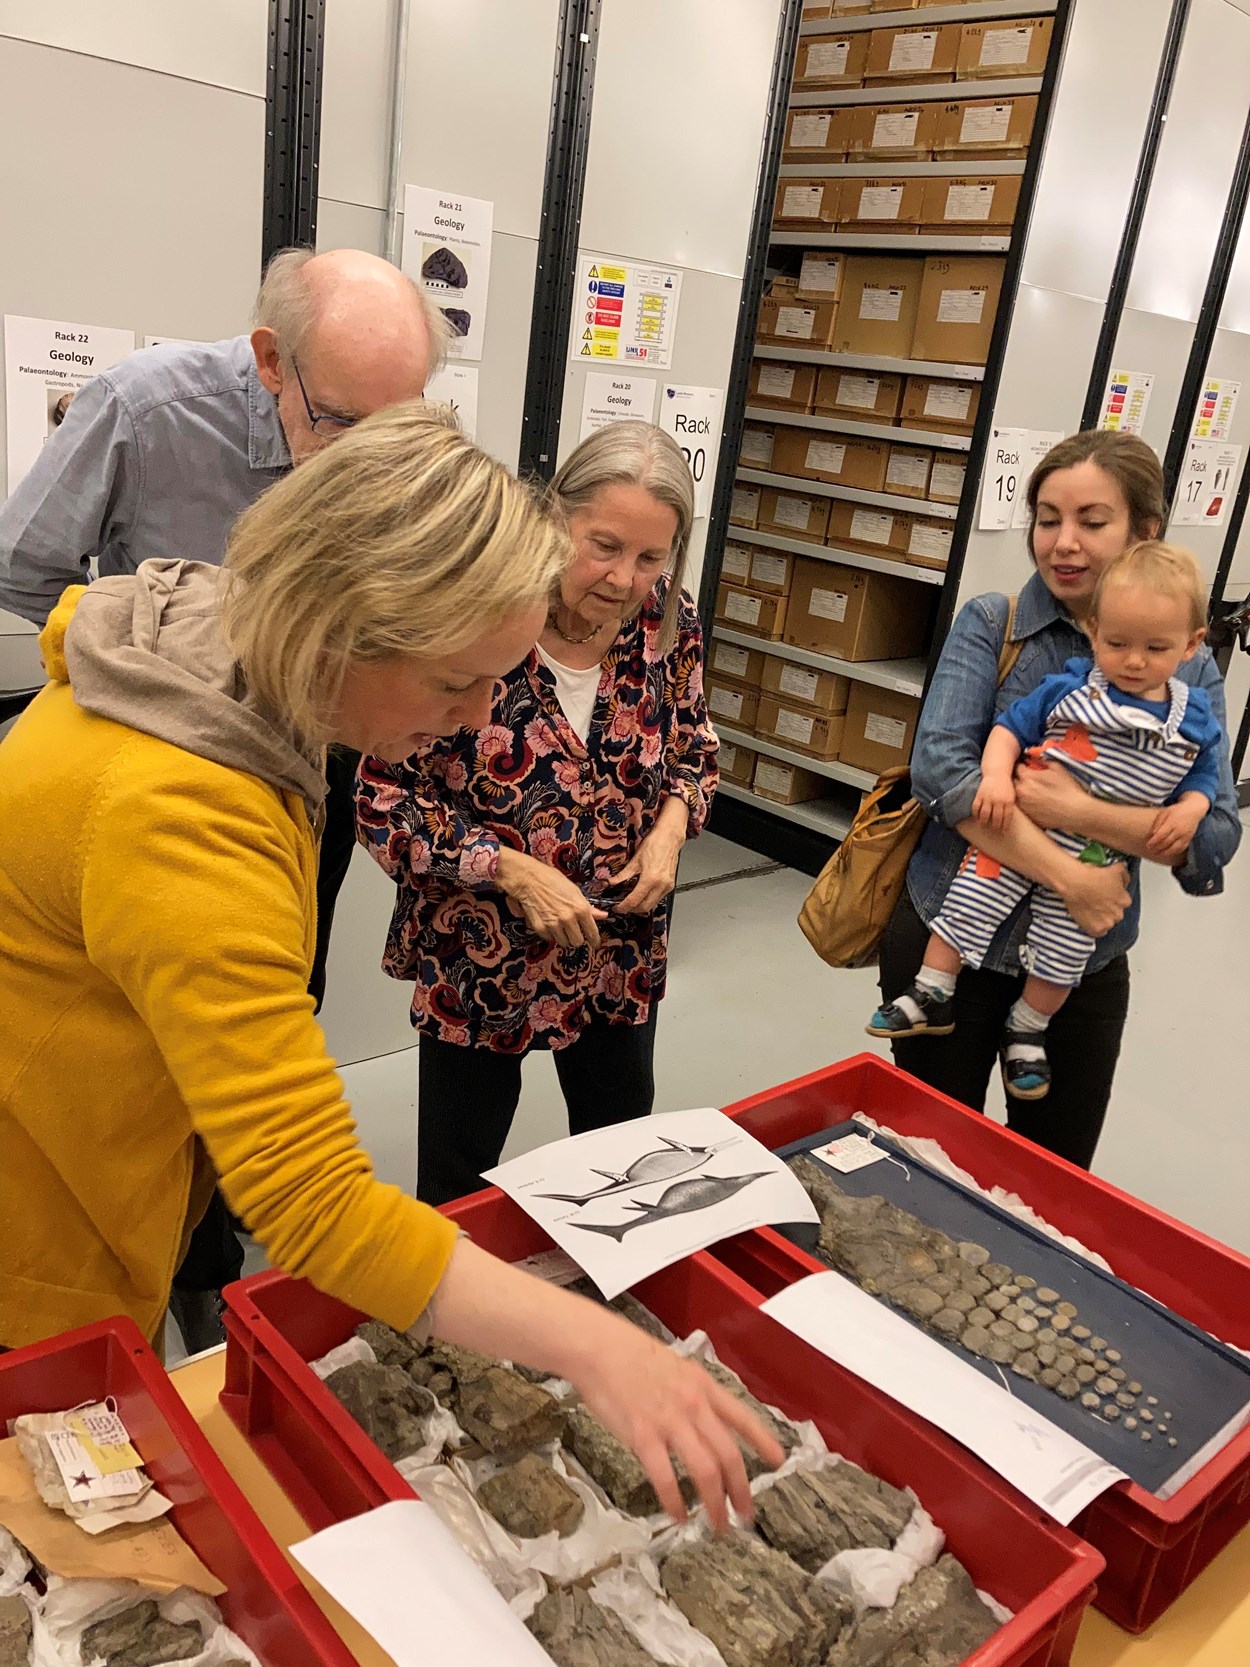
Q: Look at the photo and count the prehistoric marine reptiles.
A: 2